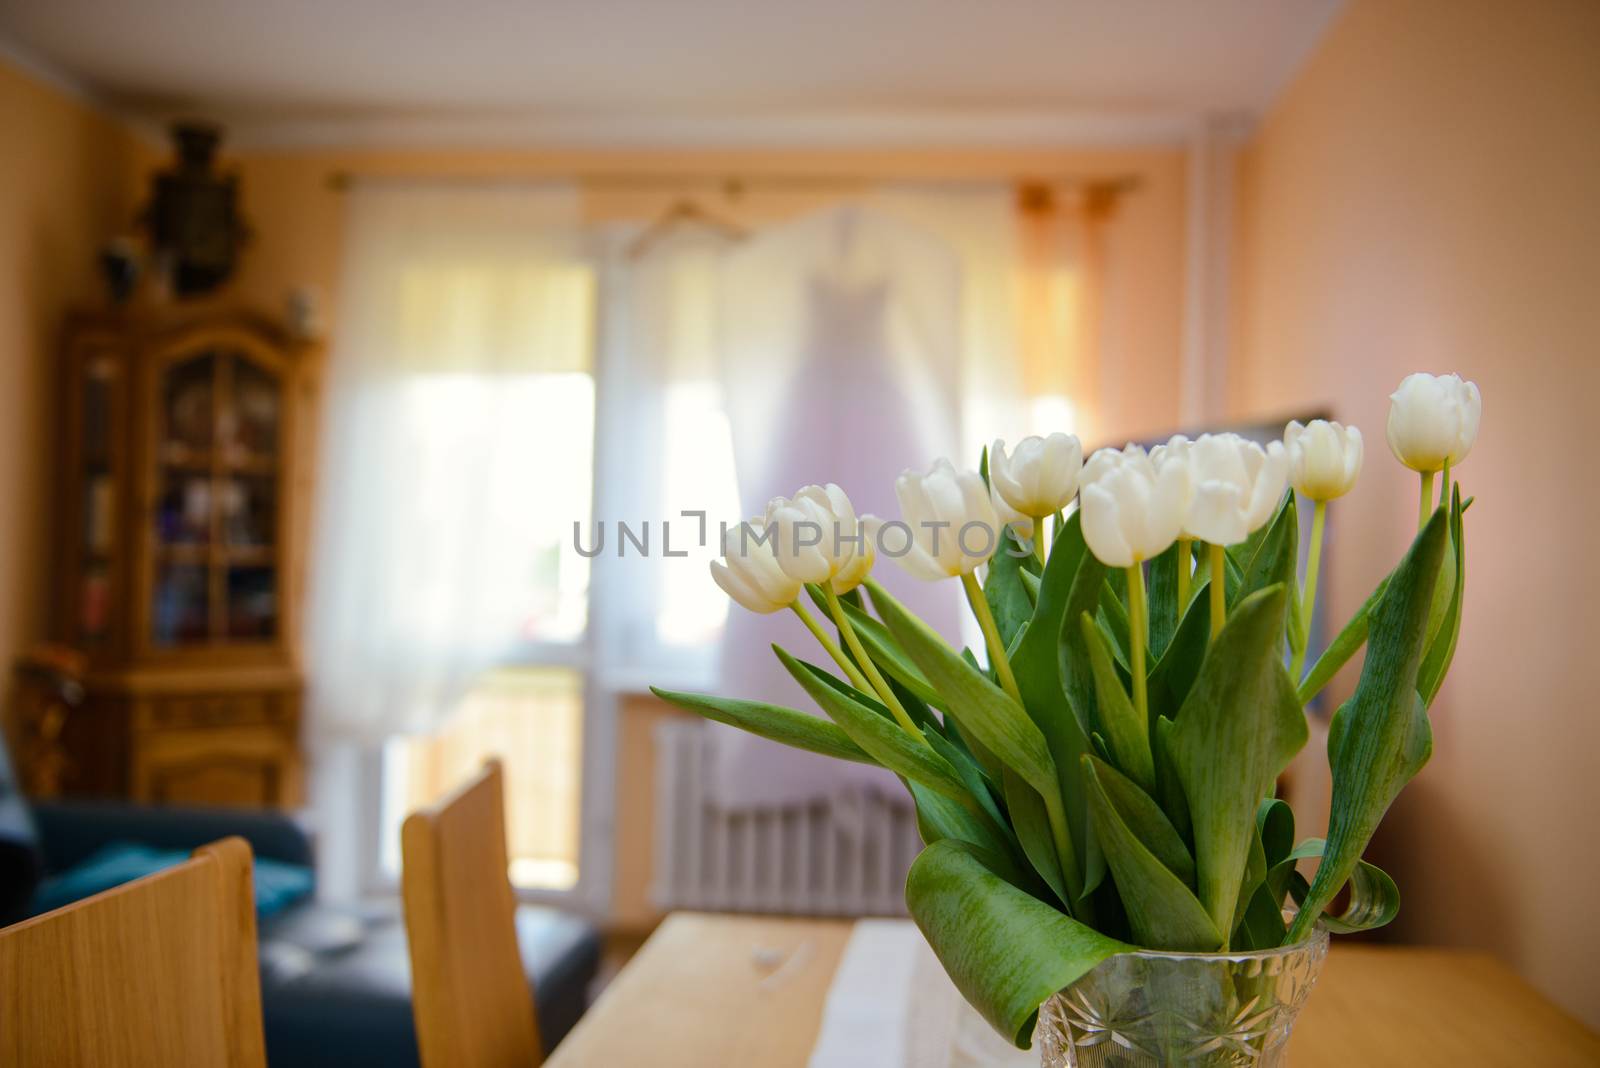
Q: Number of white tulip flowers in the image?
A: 11